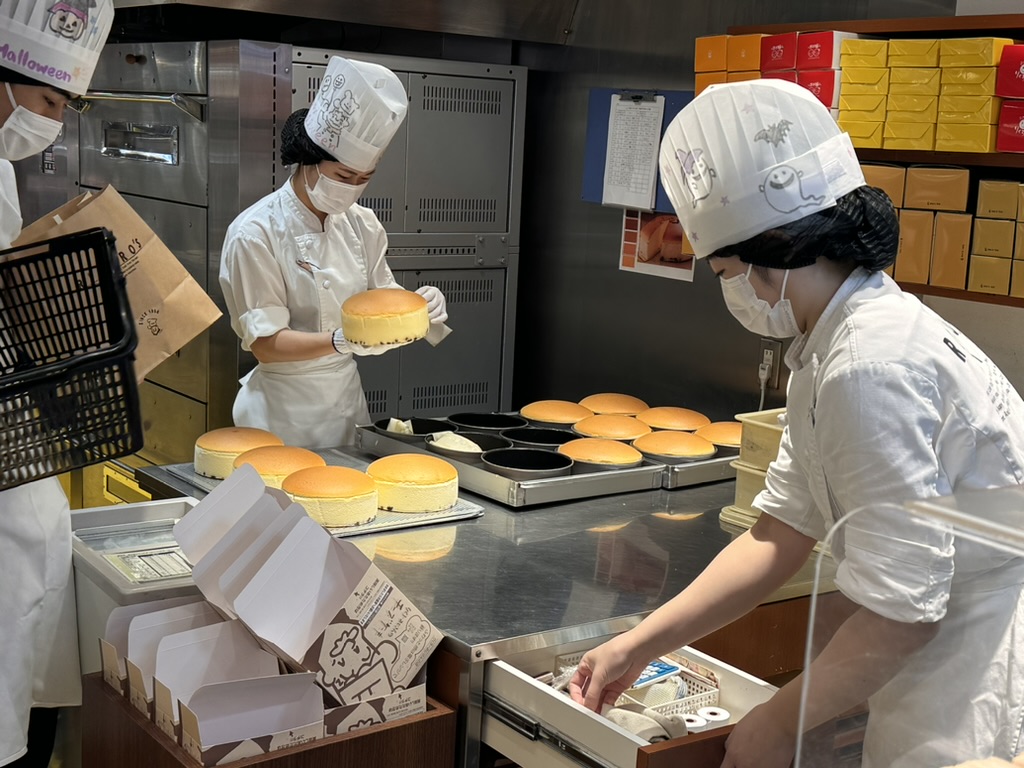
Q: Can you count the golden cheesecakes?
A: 12